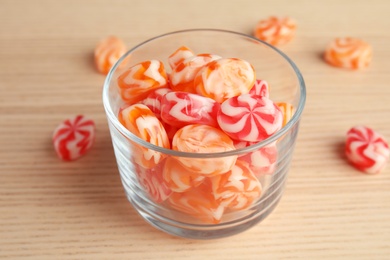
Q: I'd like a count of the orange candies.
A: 13